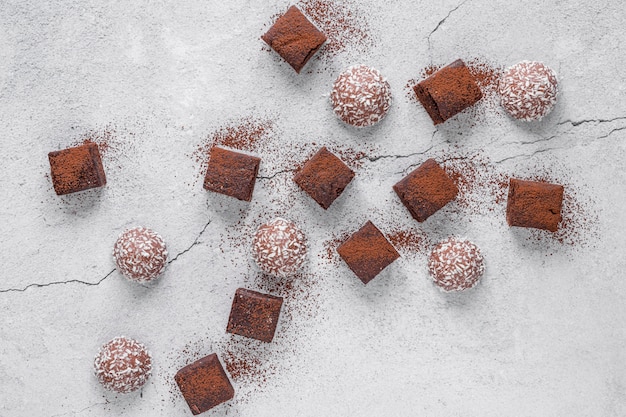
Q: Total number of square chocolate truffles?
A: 10